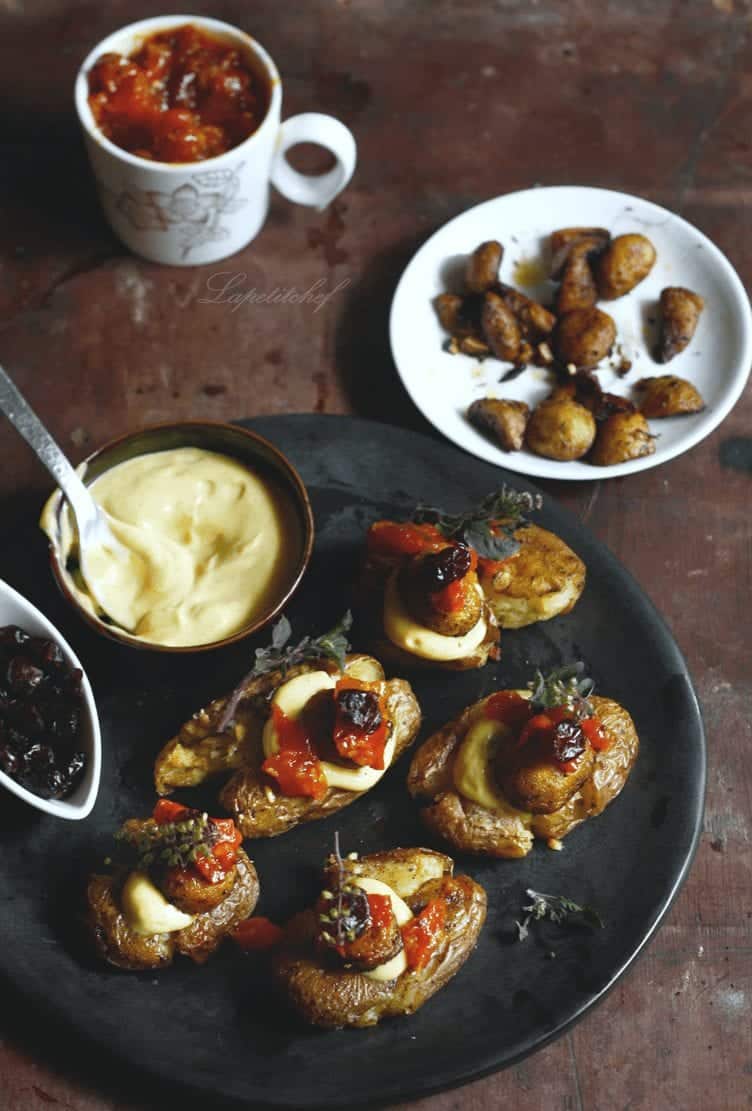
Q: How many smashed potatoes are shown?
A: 5